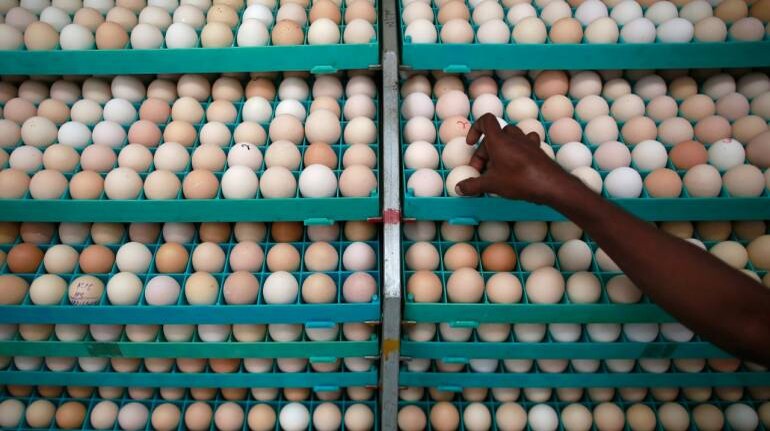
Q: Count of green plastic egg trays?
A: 12